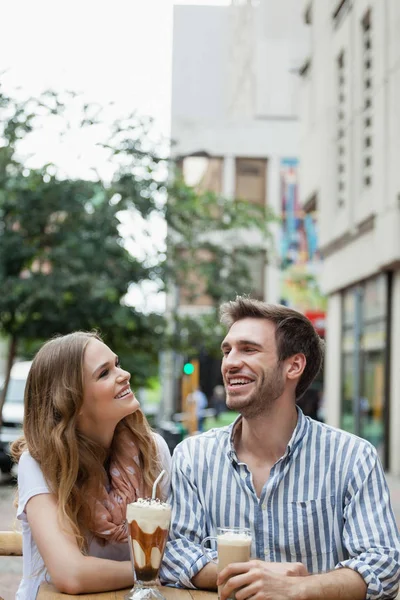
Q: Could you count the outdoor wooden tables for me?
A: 1